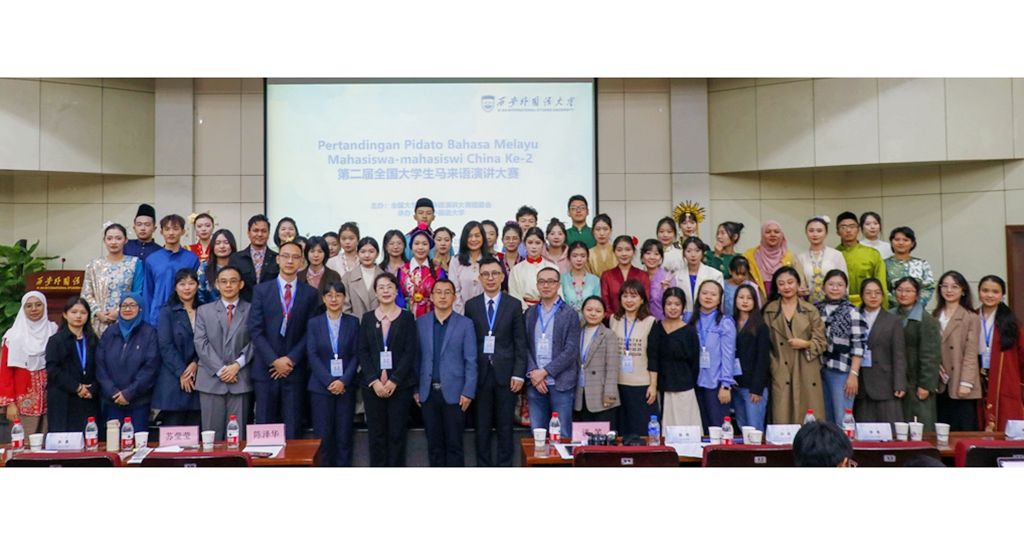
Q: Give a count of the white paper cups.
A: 10